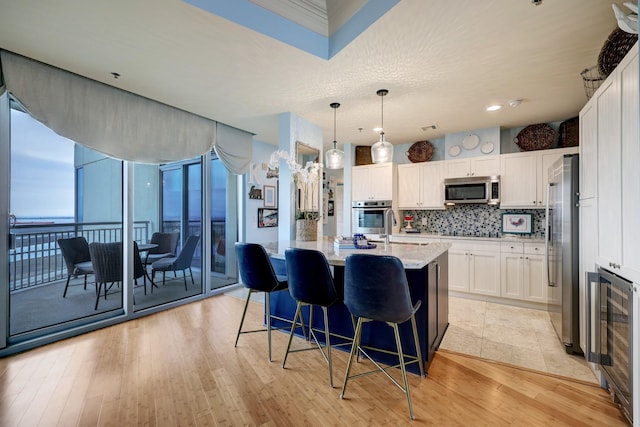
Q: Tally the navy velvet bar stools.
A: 3